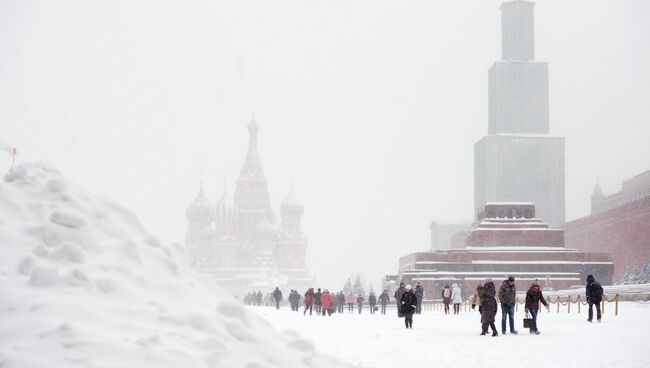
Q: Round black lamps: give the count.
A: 0